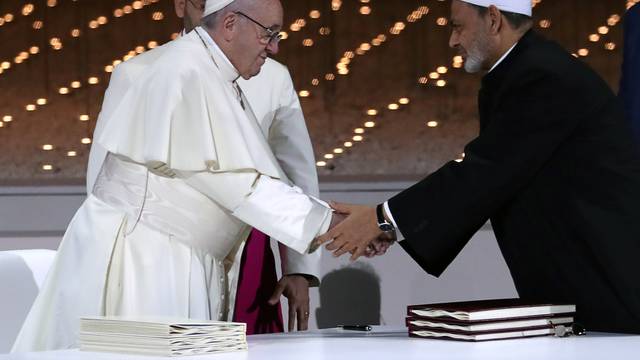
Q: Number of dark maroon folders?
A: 3